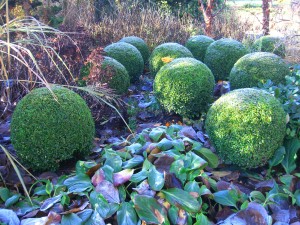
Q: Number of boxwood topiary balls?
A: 11